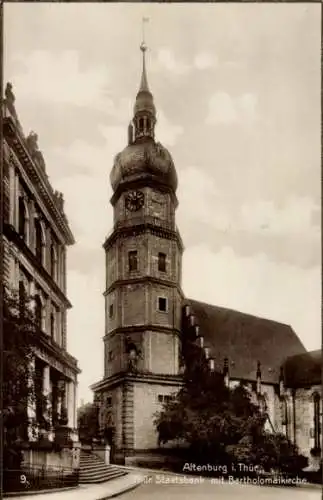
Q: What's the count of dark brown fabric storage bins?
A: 0